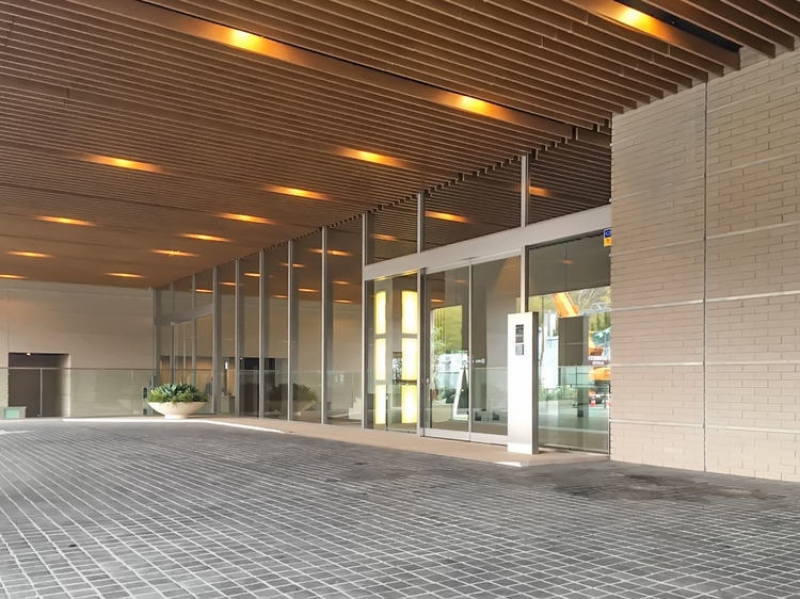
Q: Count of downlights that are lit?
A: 13